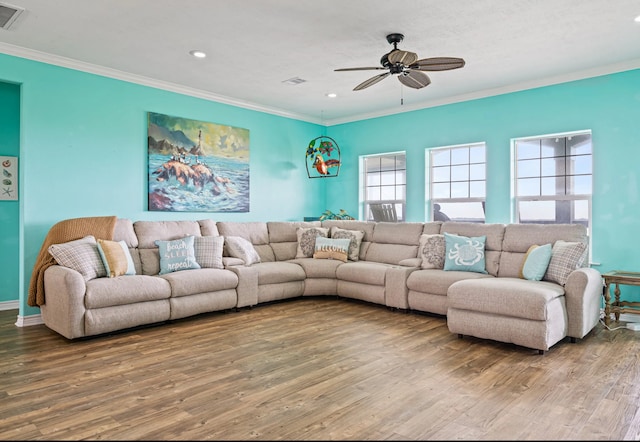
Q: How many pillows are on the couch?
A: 12